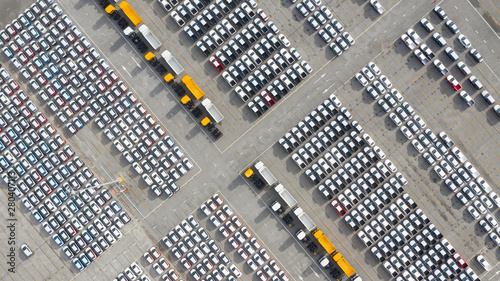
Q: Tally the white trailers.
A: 6